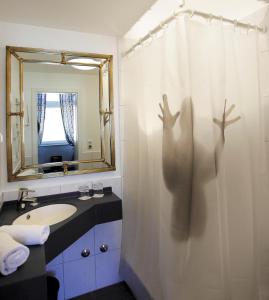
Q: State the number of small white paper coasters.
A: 2